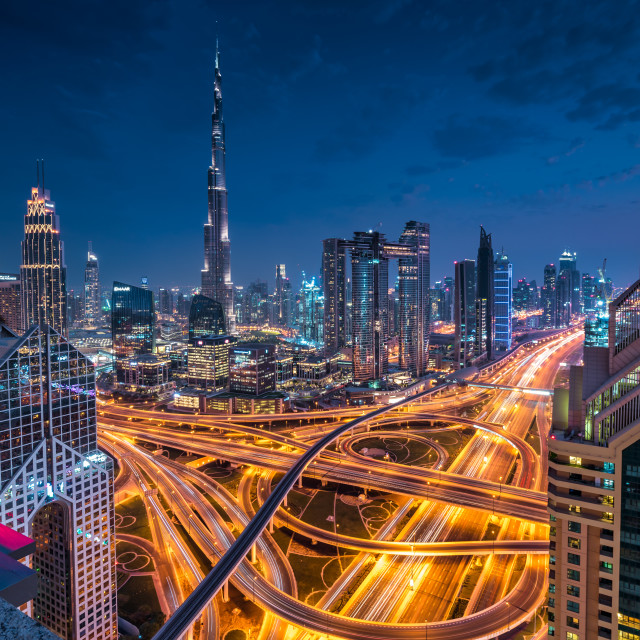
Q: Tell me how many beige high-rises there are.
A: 1